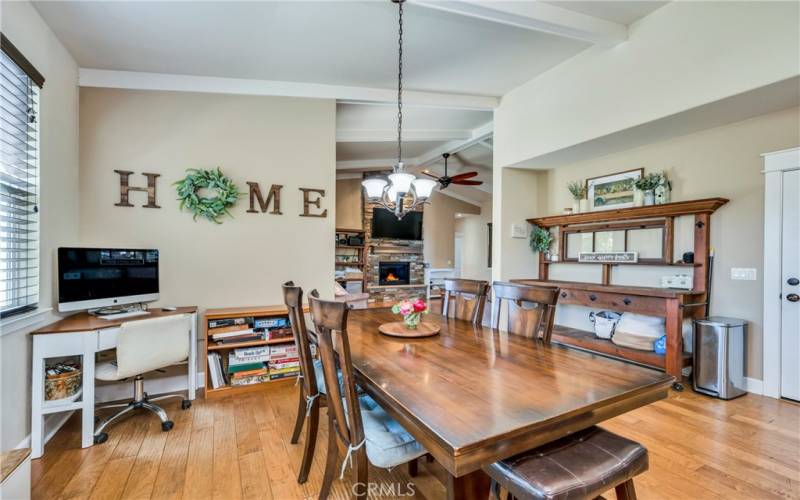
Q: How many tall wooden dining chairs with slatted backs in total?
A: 4